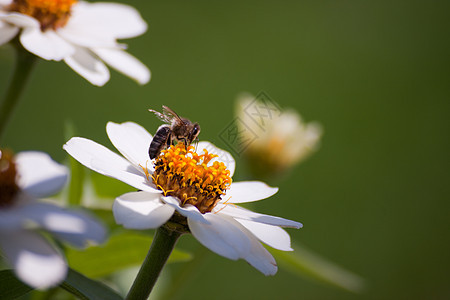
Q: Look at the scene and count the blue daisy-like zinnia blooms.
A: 0